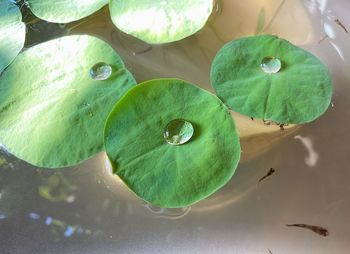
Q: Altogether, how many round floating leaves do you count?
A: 6